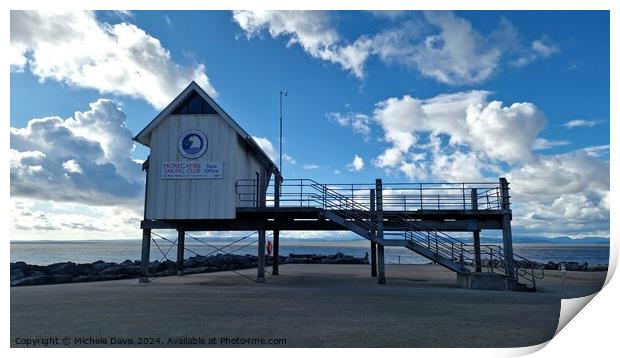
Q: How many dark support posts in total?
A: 8